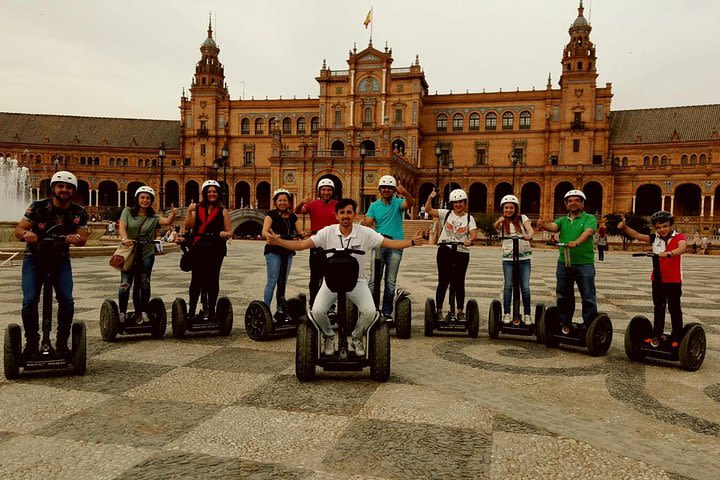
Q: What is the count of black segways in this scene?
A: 11